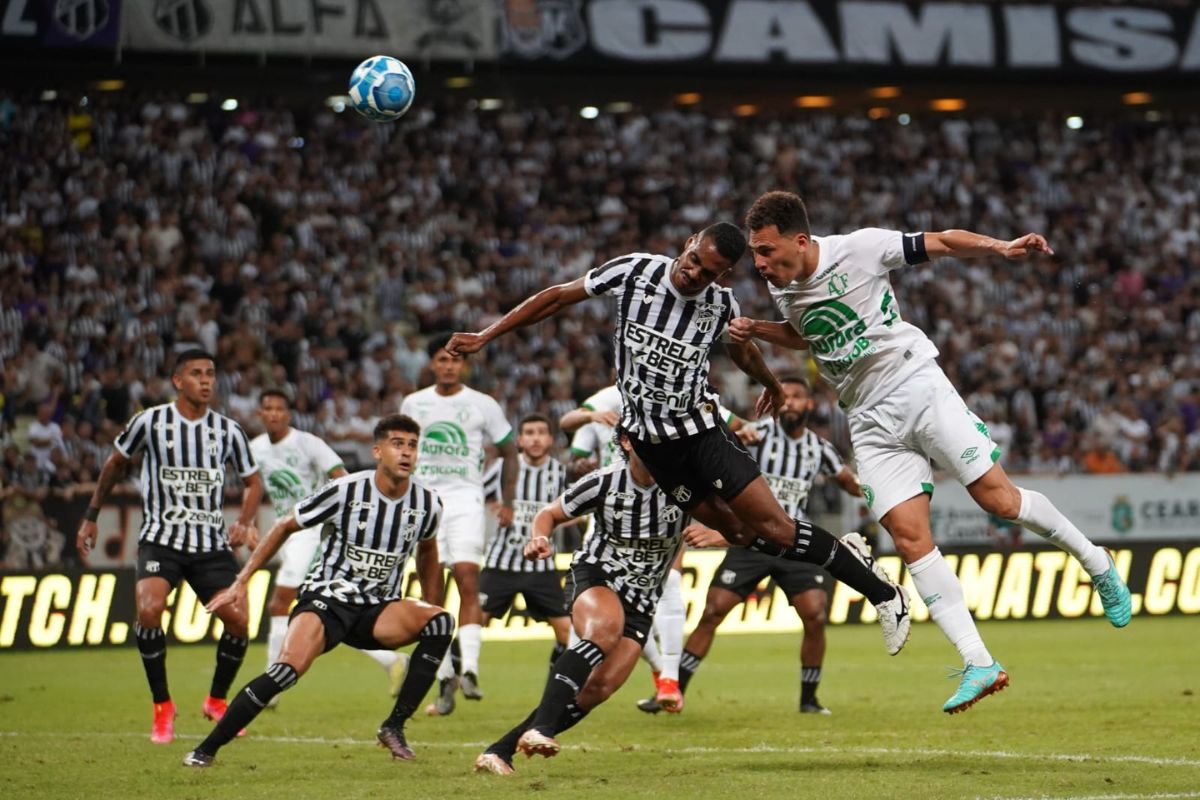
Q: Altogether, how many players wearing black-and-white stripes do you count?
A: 6